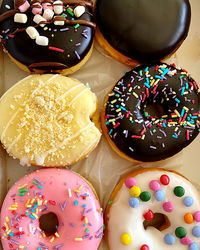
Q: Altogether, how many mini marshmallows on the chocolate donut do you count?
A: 11